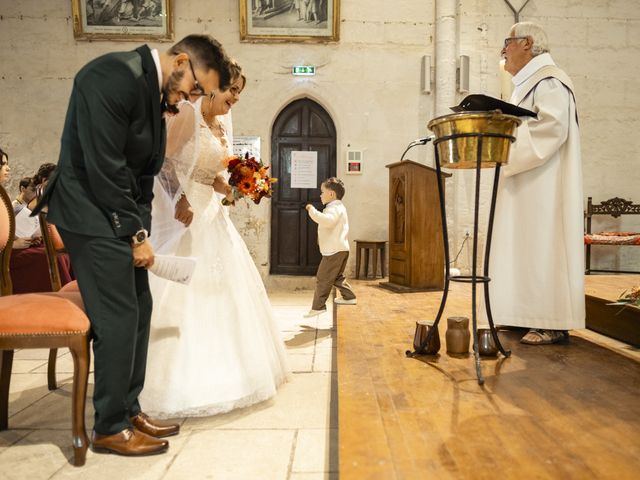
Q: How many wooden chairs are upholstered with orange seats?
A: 2